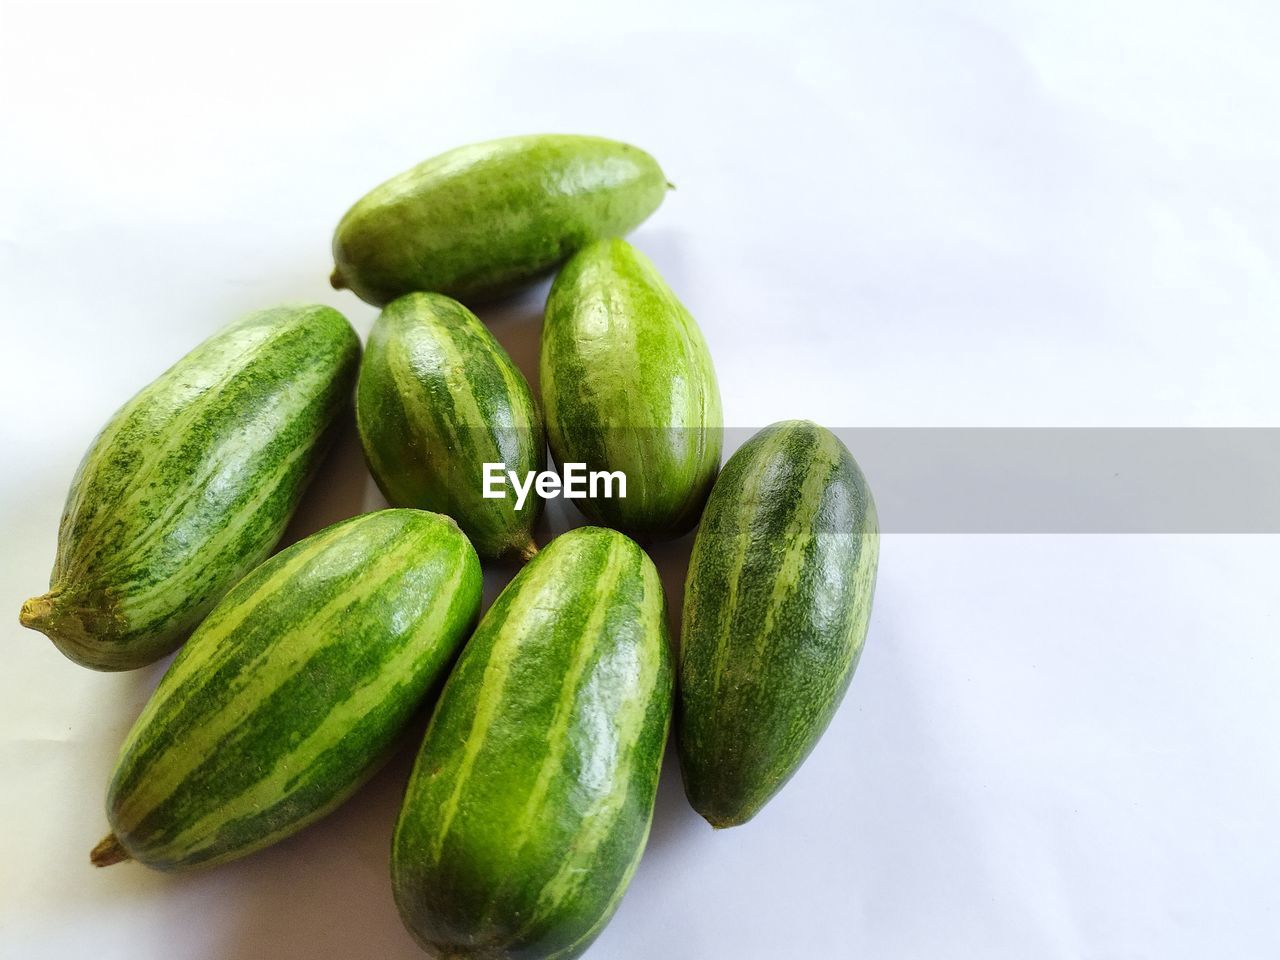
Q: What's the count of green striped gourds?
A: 7